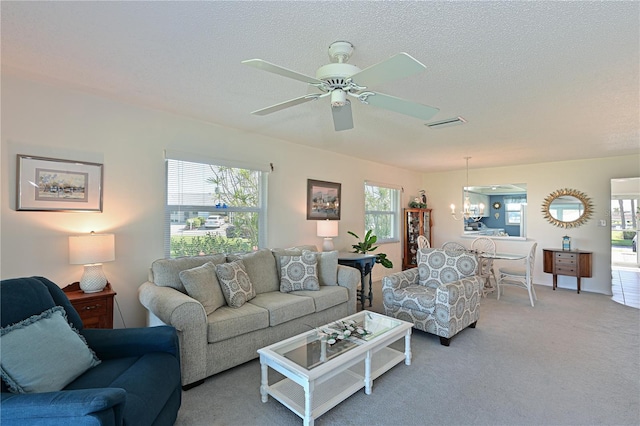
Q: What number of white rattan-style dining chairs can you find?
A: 4